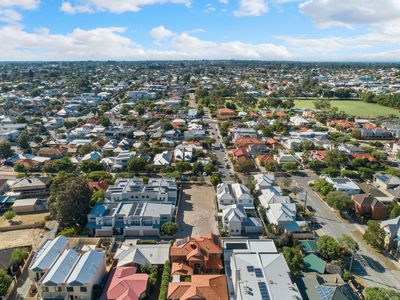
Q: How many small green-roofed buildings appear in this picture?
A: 2